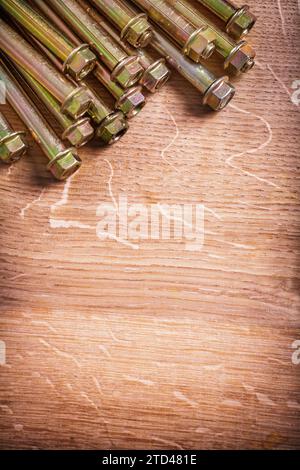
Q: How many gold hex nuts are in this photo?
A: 14